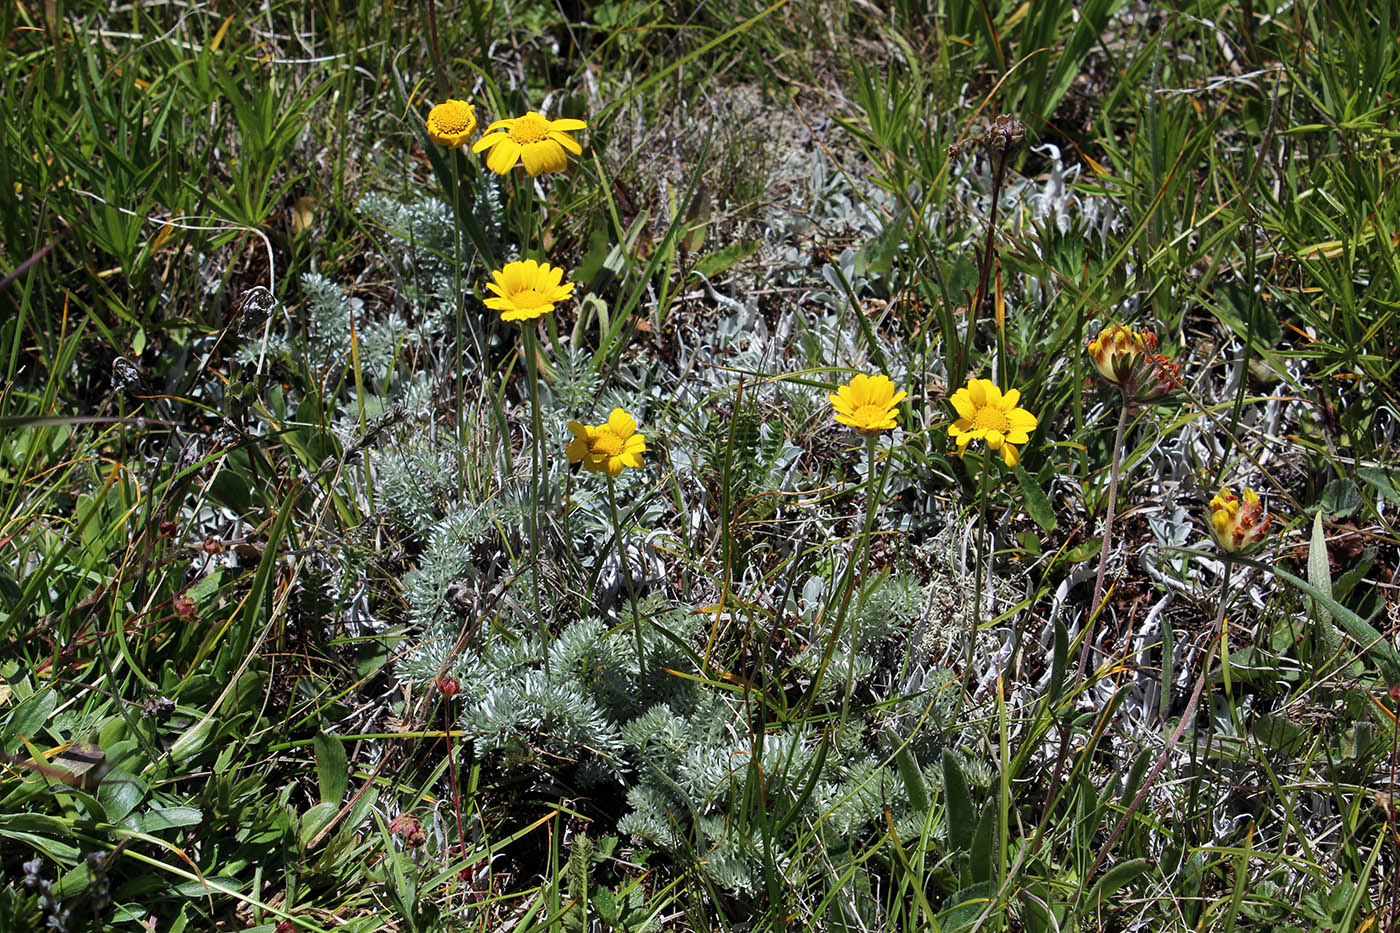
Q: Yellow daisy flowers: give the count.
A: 6